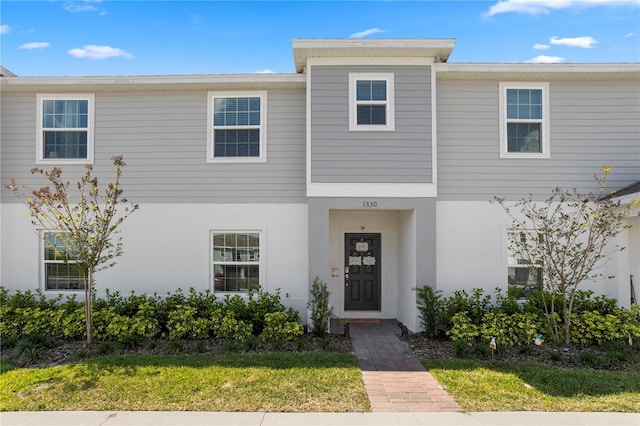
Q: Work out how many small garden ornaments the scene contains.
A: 2